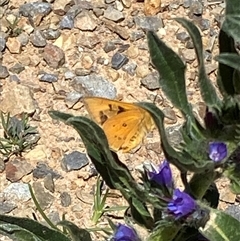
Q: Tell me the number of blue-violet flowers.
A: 4